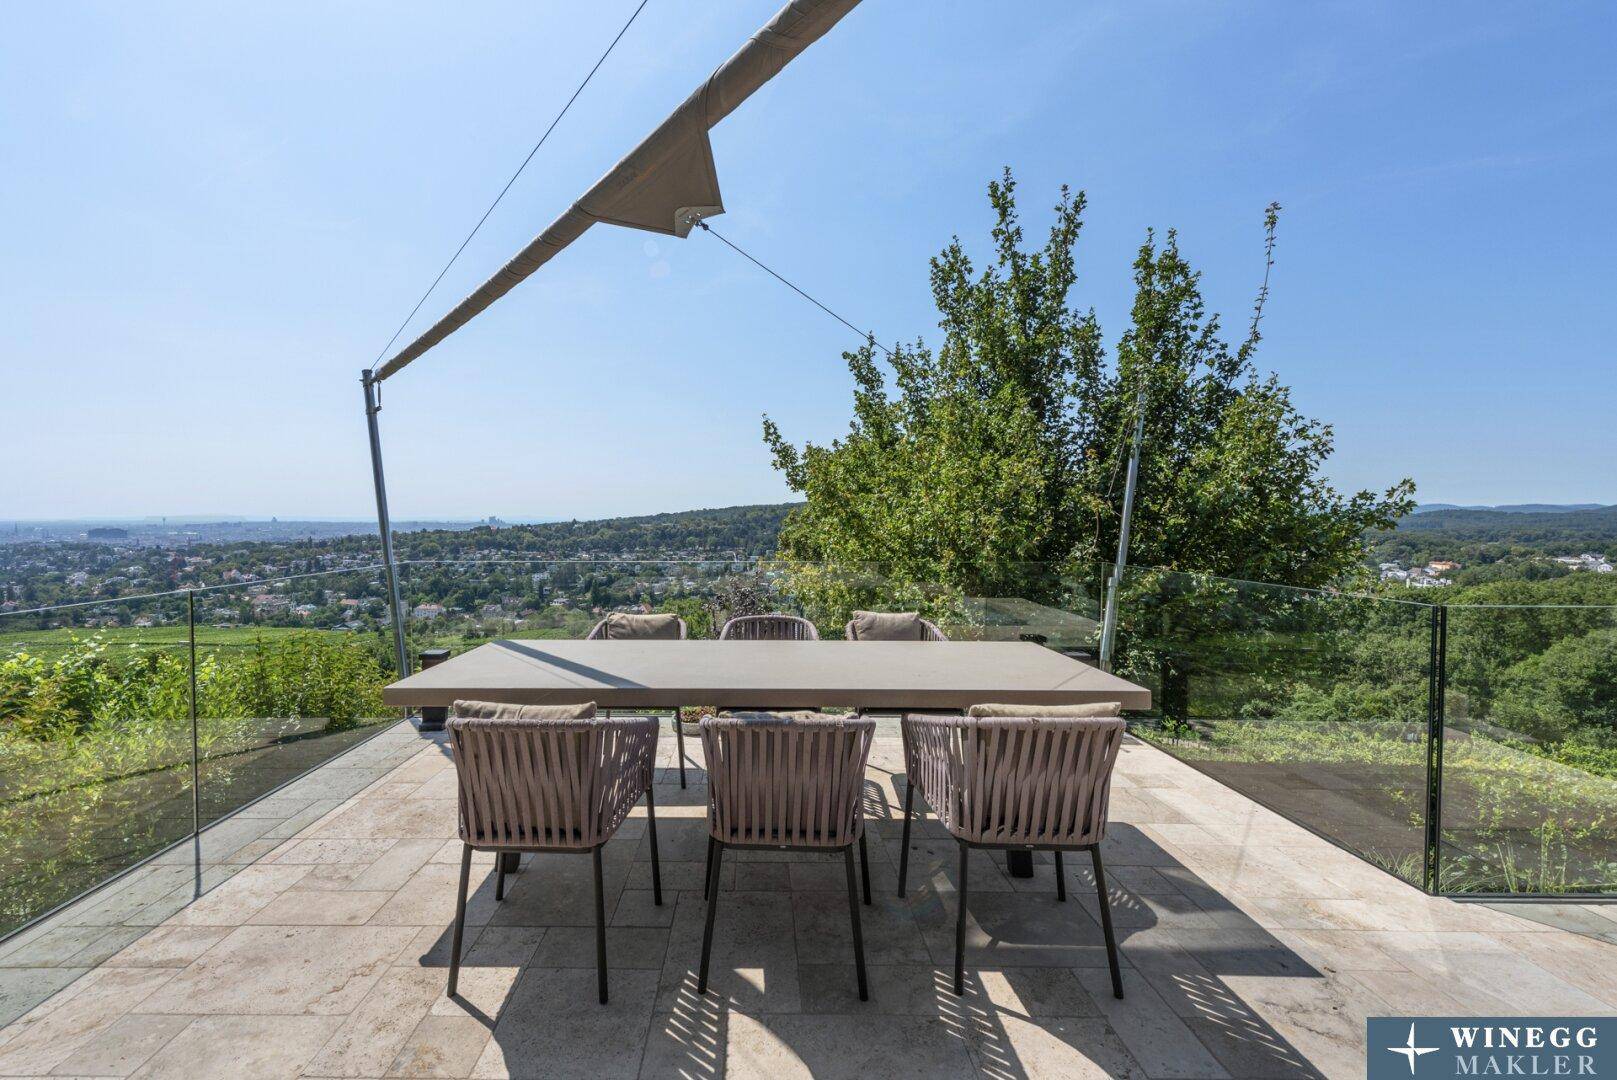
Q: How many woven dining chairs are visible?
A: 6